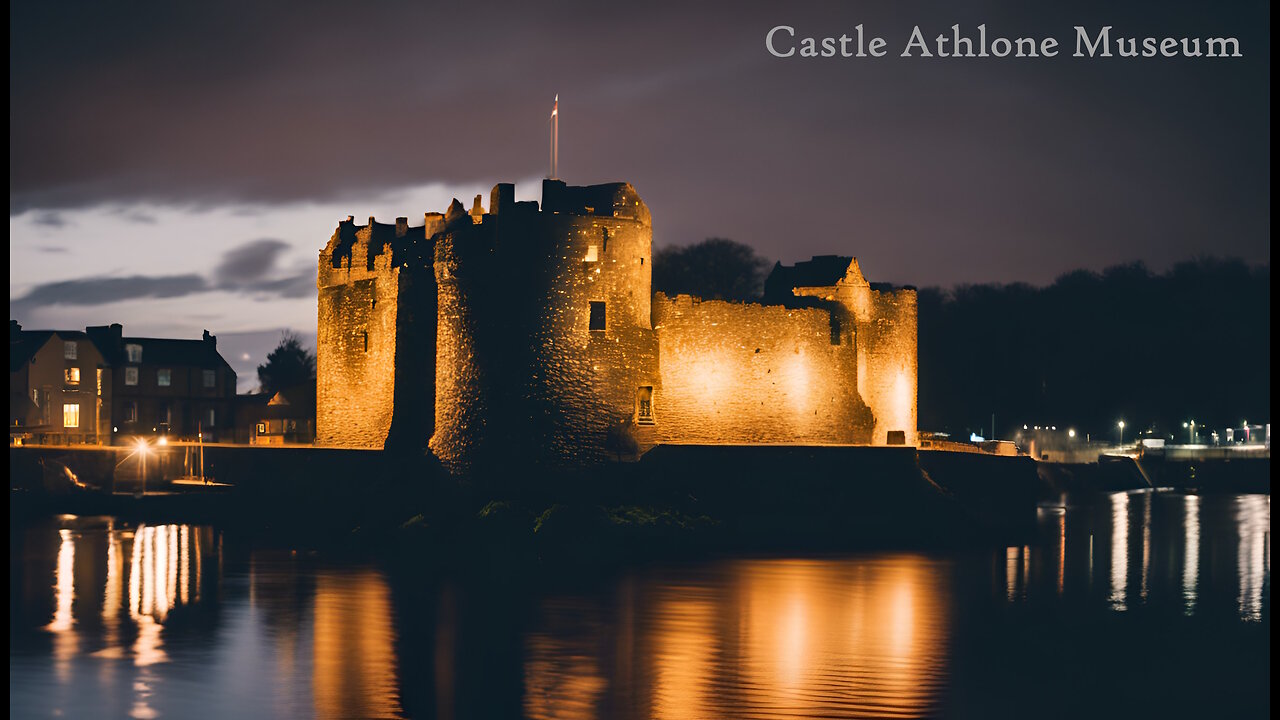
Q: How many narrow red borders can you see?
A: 0